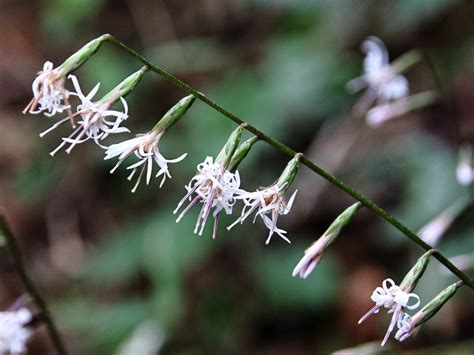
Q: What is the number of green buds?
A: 9